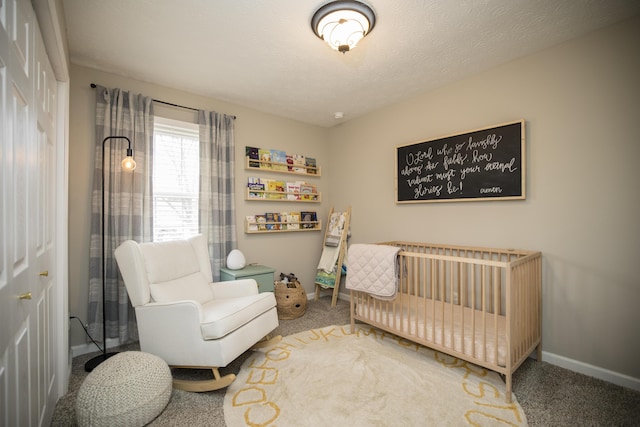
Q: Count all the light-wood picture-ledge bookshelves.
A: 3